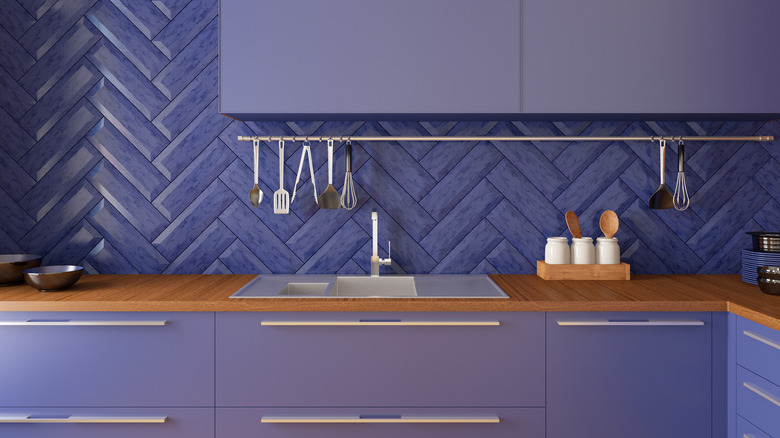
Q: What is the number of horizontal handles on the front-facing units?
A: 5